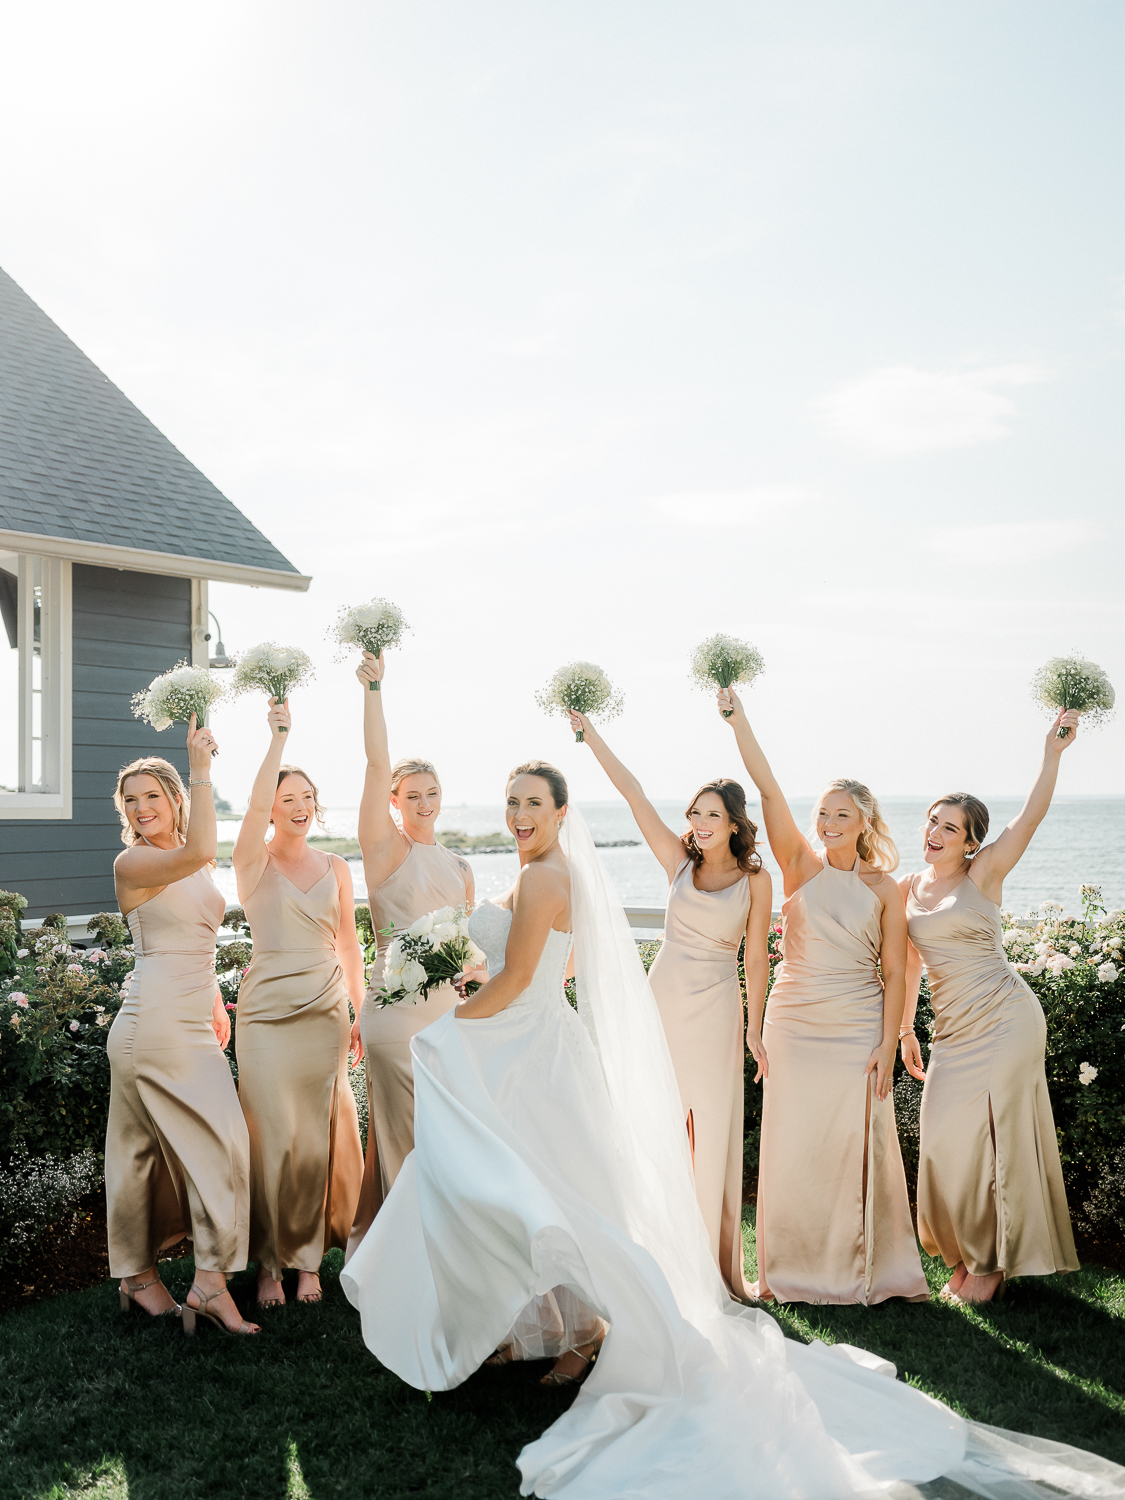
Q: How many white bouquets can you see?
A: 7